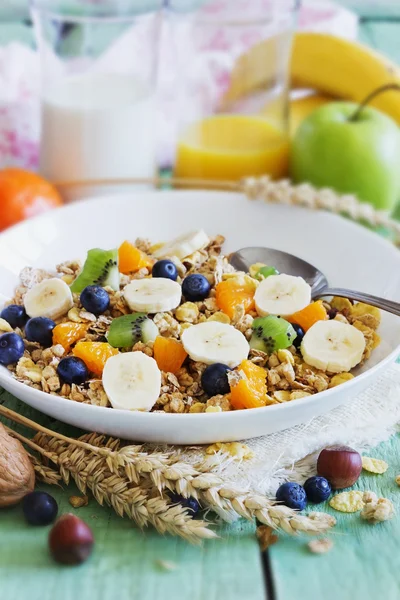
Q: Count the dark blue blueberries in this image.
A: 13